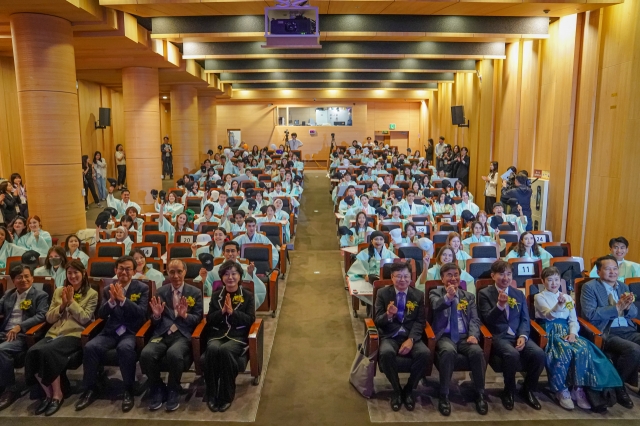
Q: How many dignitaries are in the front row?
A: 10